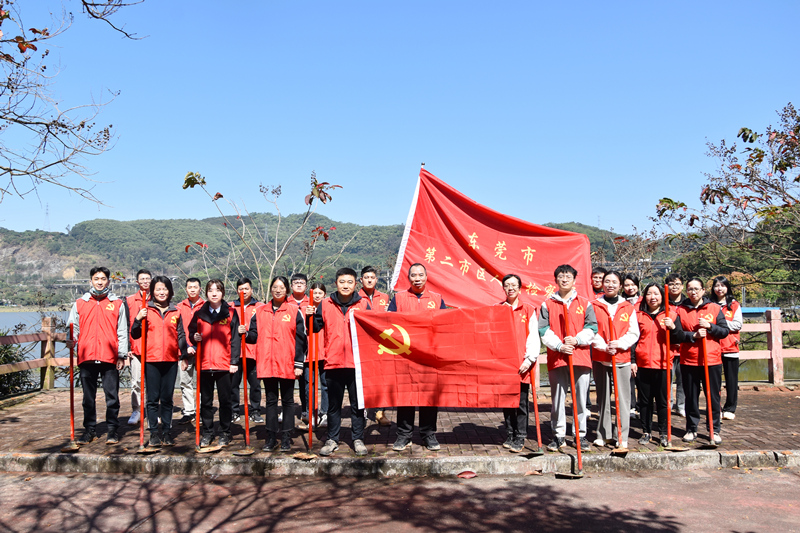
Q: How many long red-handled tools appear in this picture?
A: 11